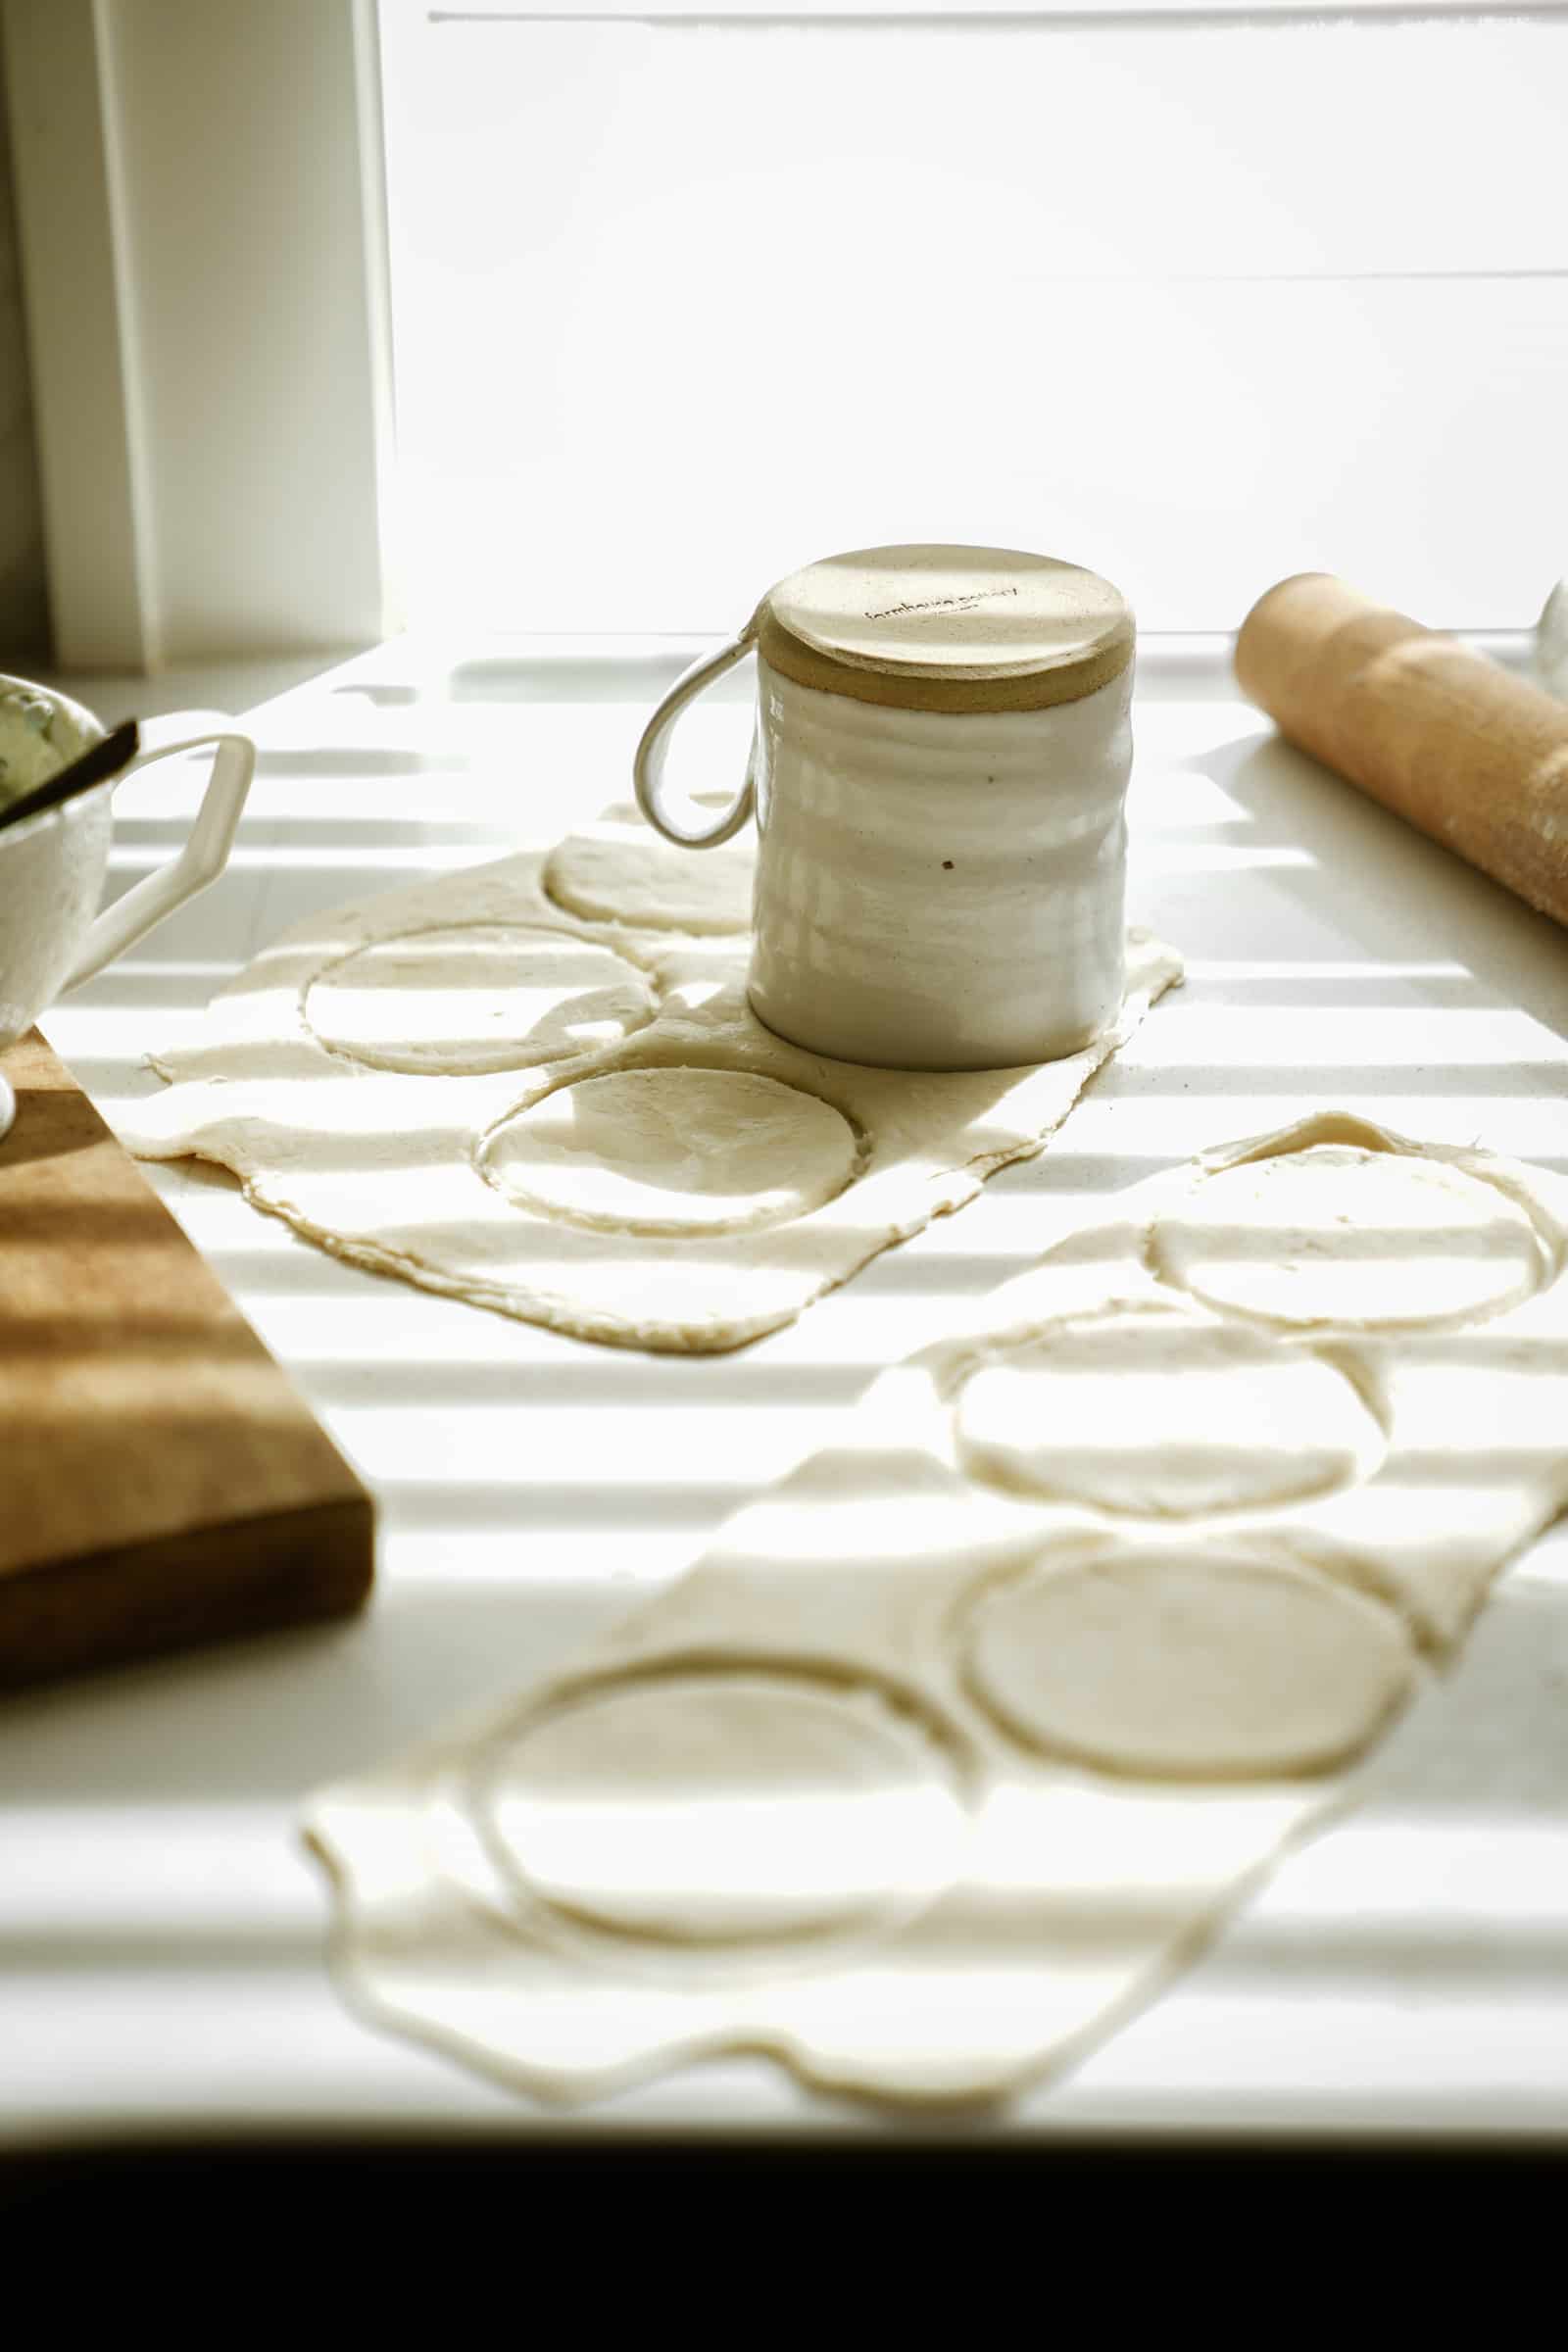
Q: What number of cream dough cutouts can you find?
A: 7